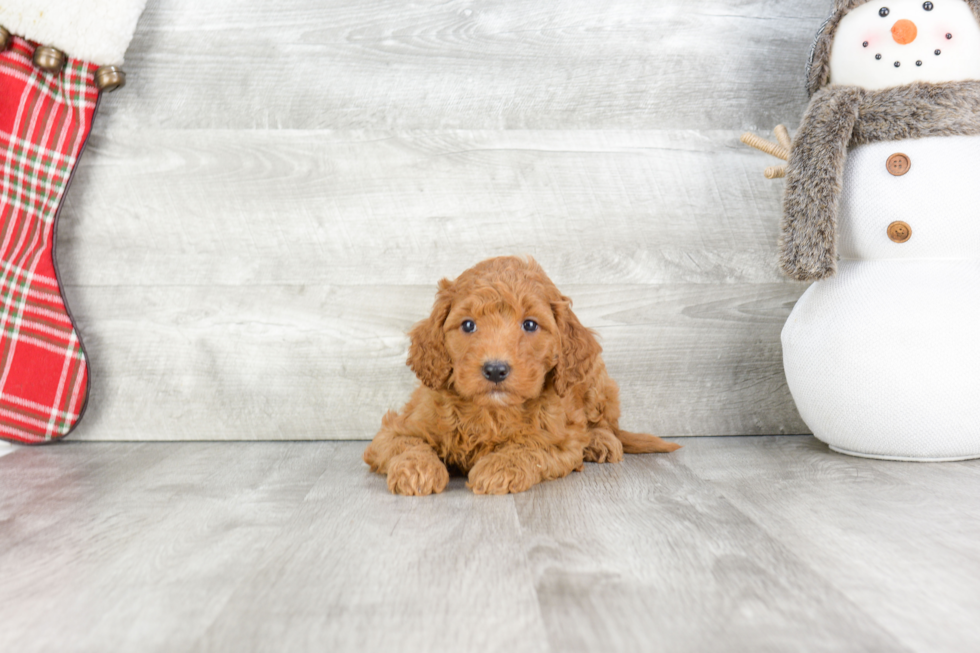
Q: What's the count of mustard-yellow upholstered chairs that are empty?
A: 0